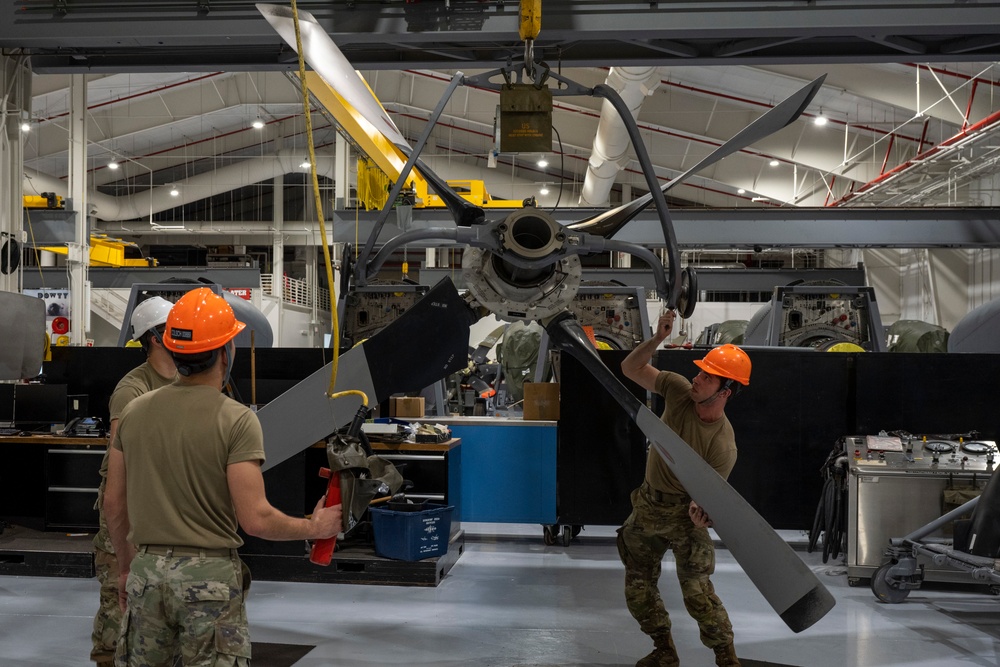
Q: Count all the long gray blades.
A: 4